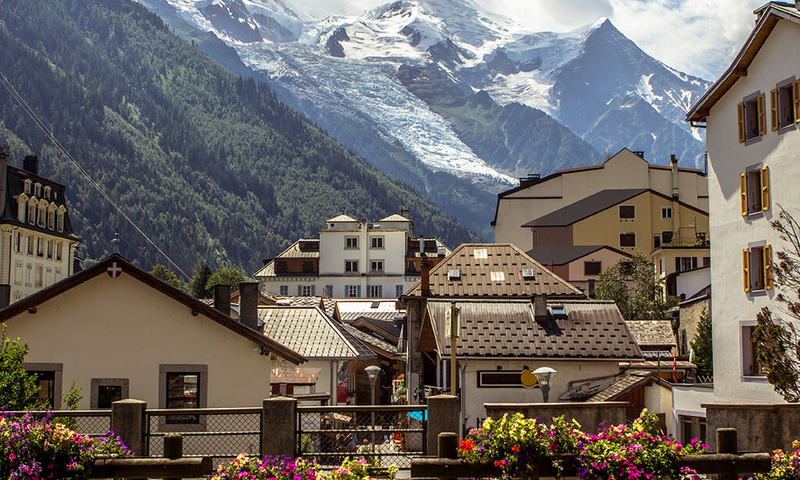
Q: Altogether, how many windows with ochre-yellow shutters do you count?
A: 4